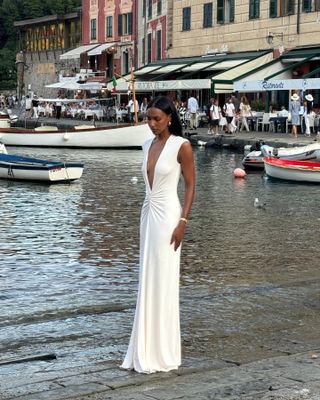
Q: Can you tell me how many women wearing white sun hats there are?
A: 2